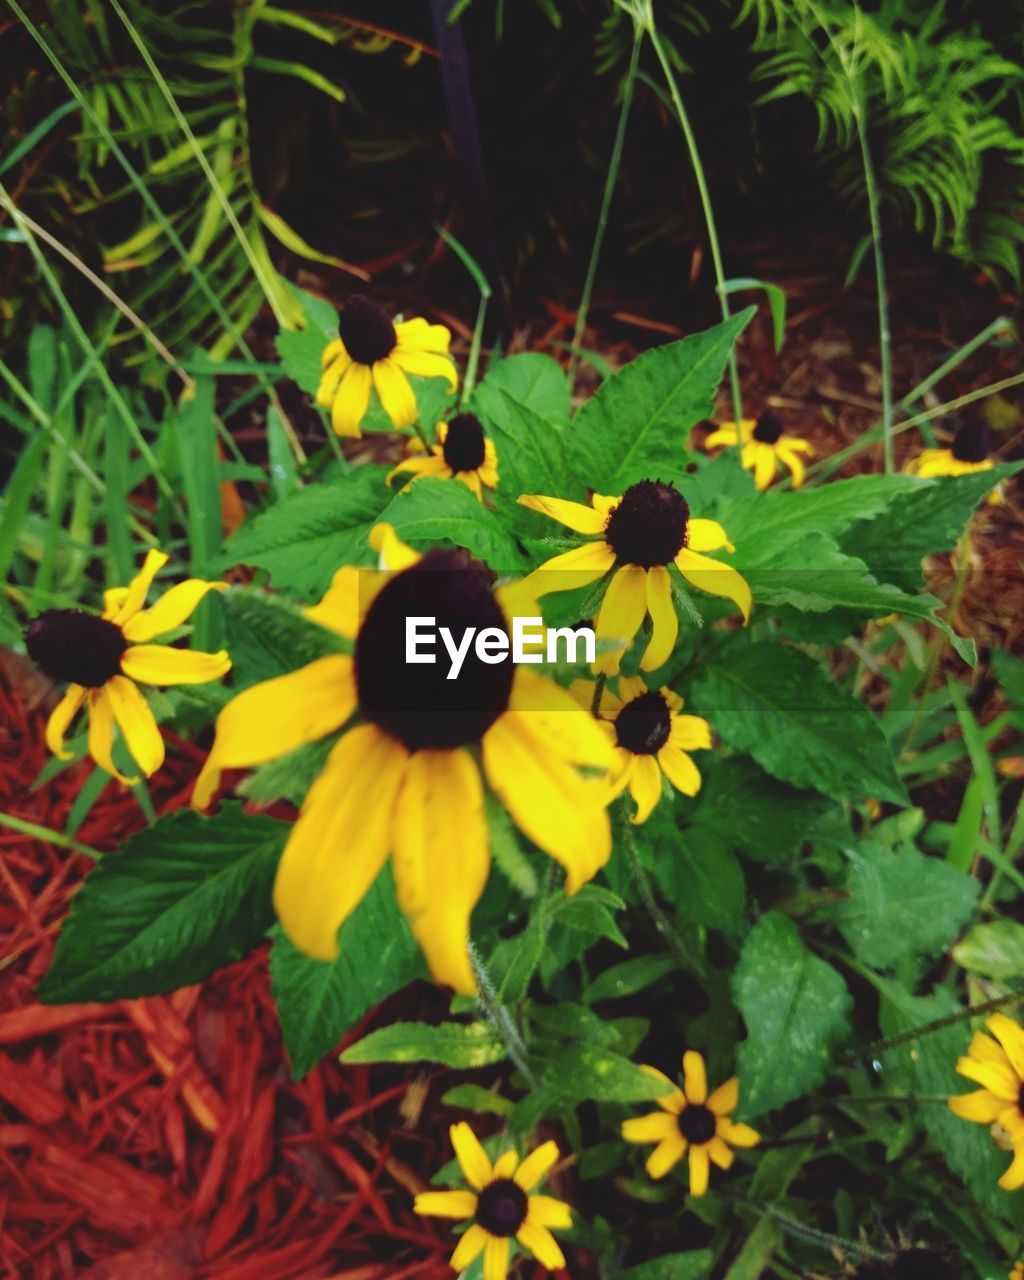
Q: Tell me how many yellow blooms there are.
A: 11